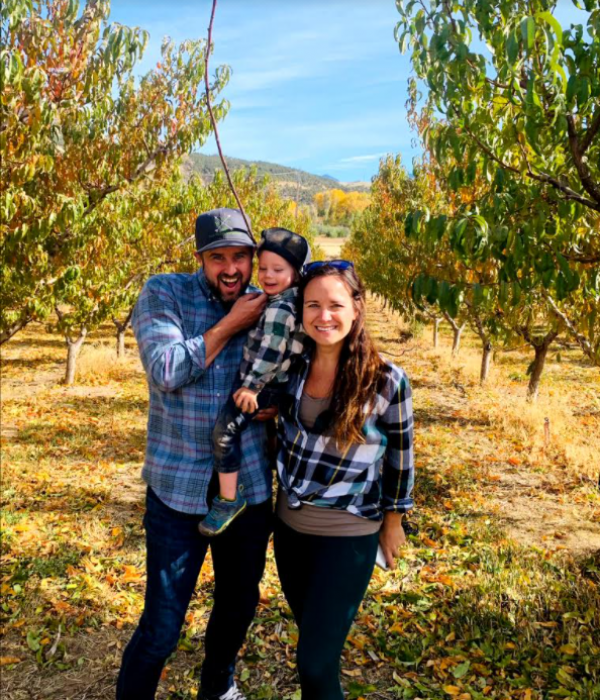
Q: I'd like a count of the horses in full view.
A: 0